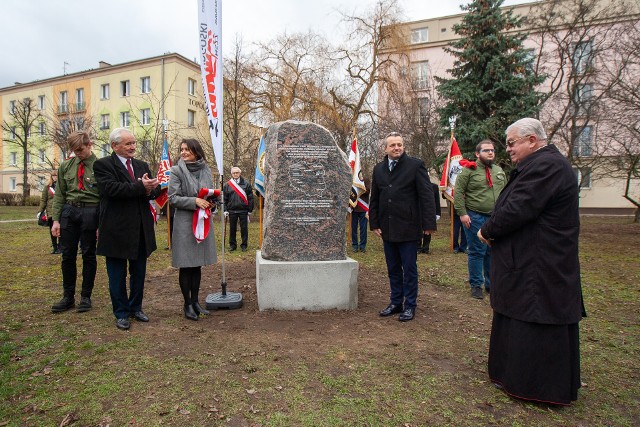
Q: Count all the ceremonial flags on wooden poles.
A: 4